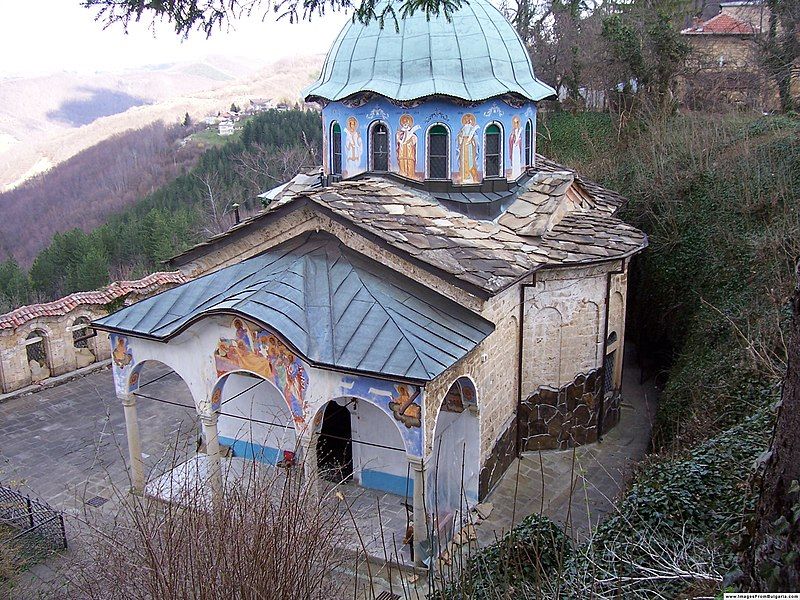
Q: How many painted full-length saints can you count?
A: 4